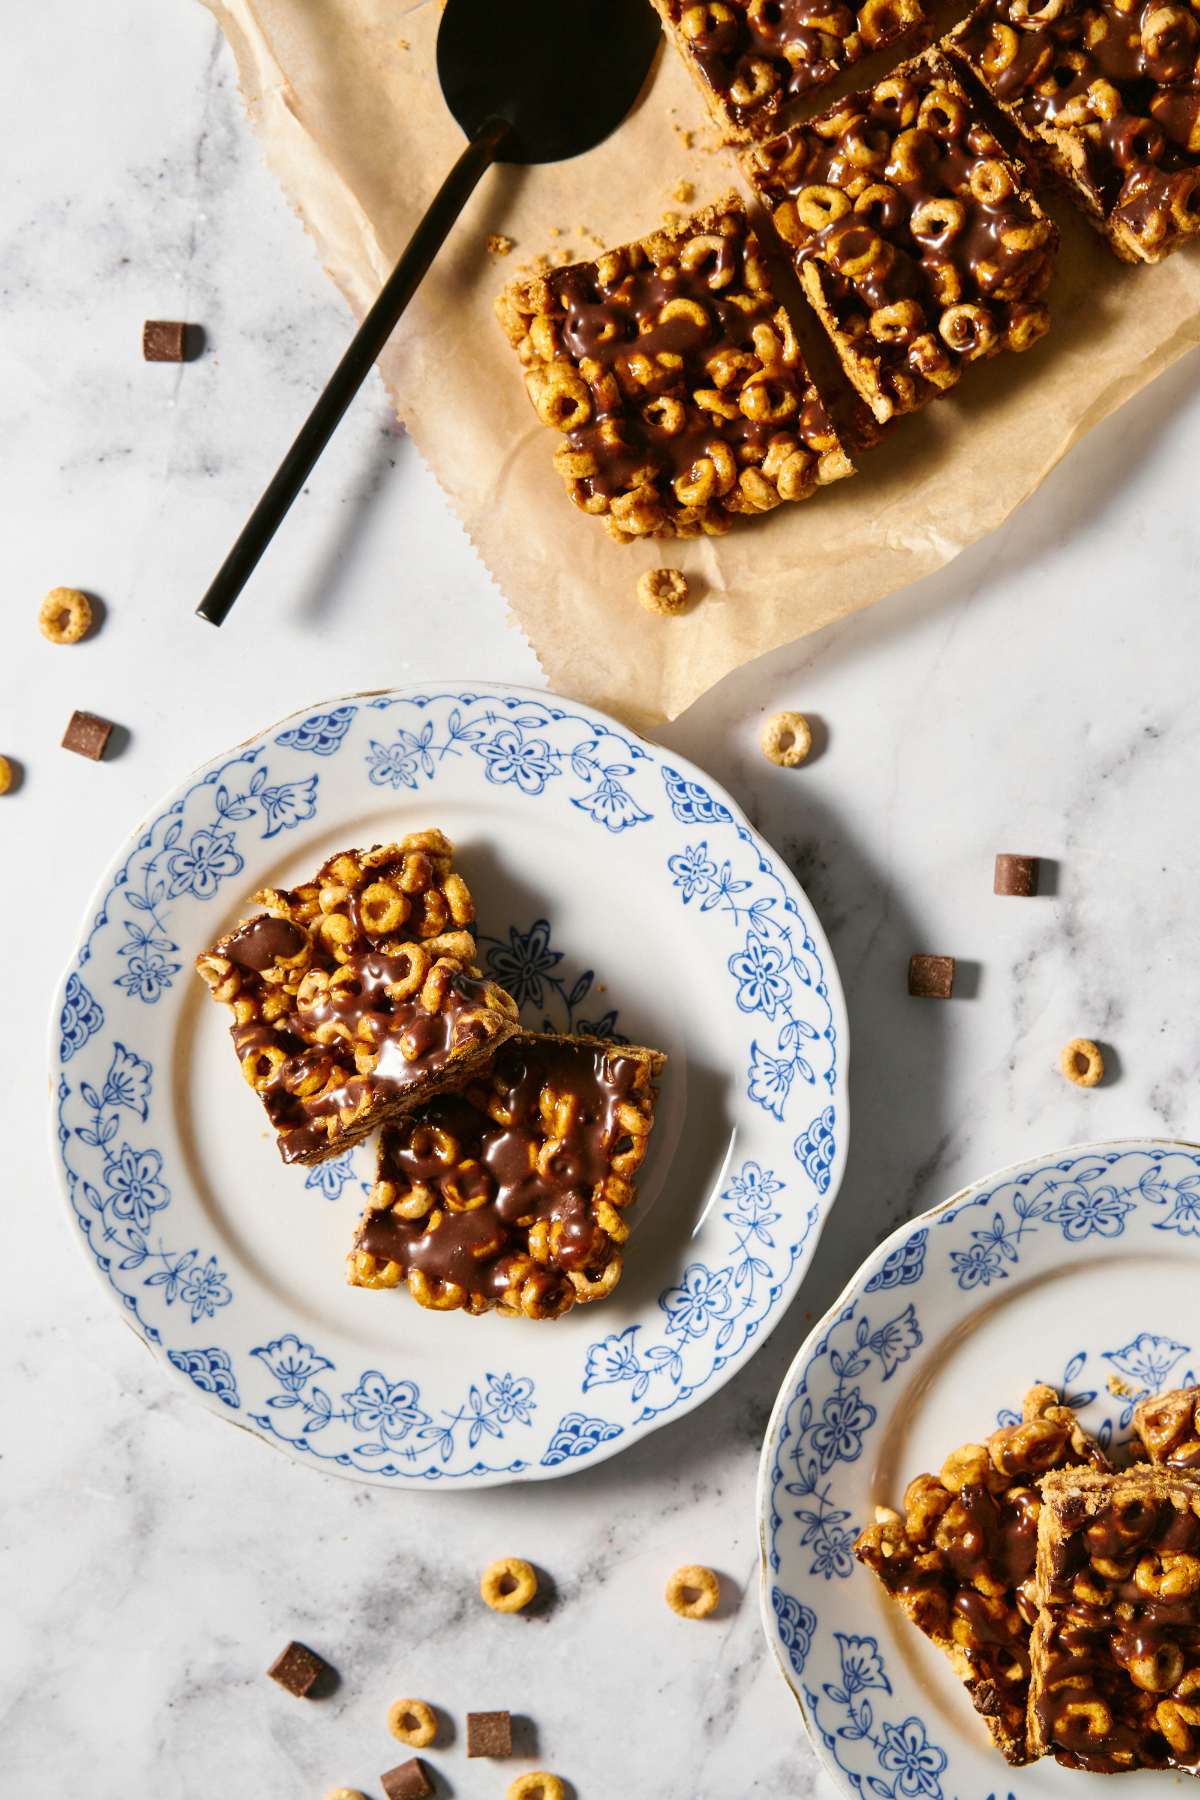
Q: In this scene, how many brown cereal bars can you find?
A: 9